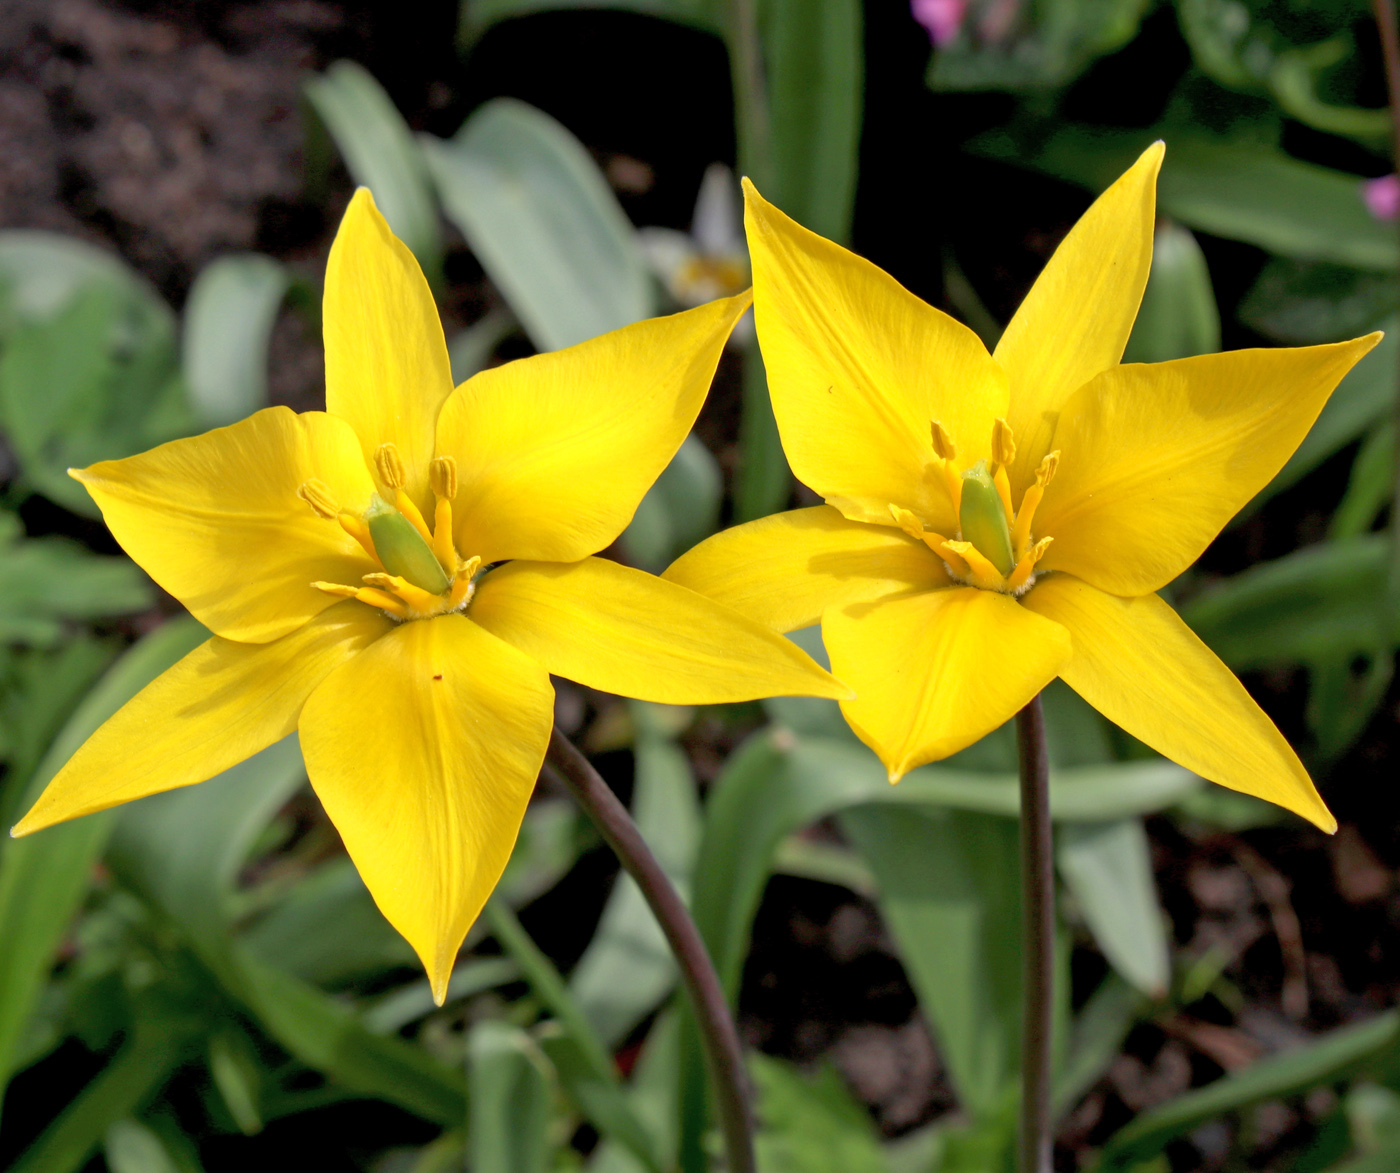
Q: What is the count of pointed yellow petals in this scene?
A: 12